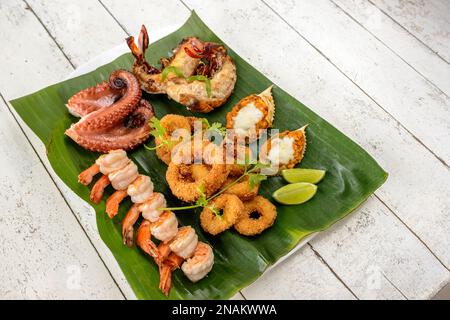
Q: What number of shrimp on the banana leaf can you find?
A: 7